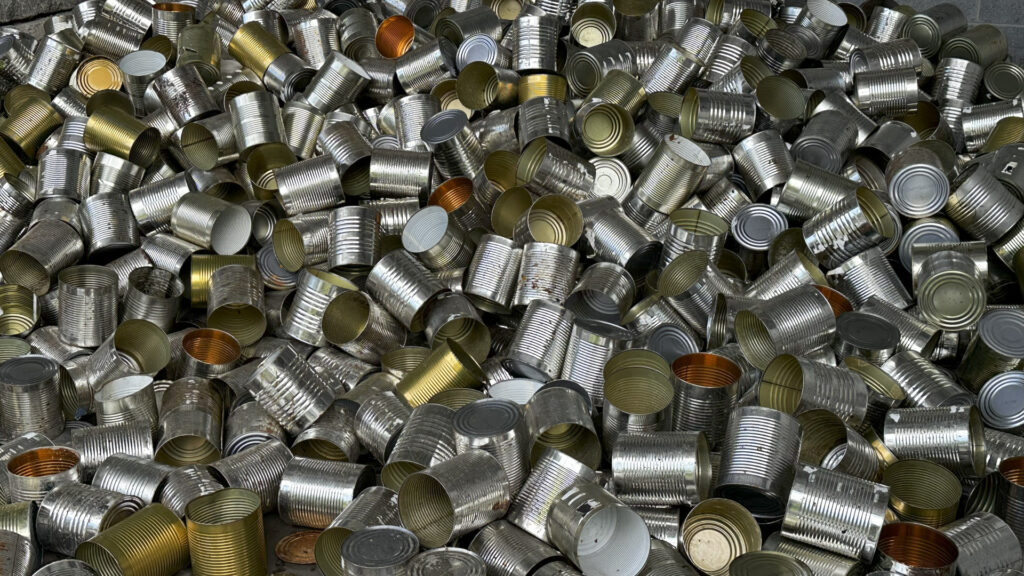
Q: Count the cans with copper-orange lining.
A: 9